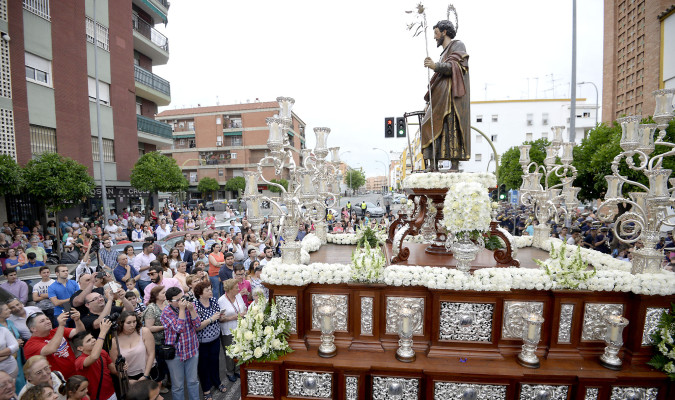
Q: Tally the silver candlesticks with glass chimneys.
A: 4